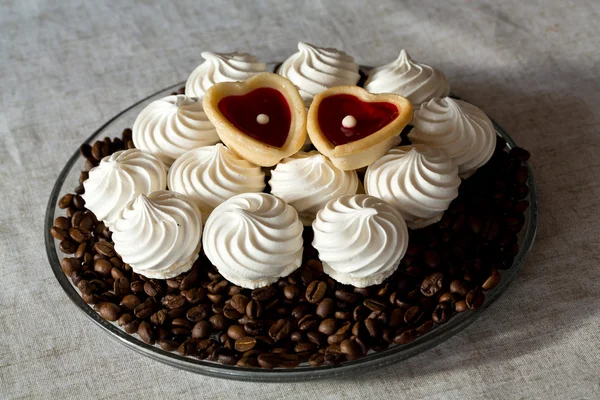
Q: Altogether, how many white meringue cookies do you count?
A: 12